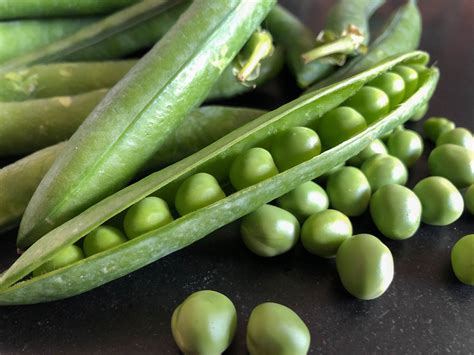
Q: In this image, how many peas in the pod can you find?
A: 10